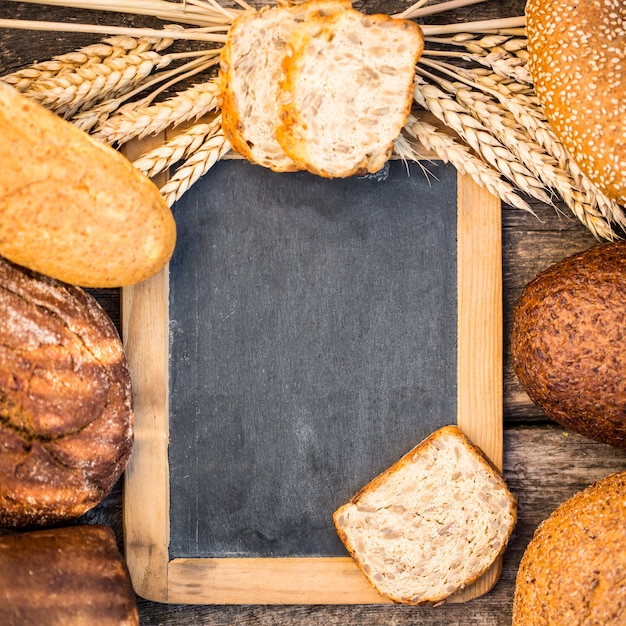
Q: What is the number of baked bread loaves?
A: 6